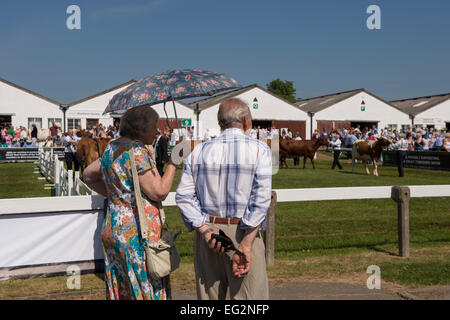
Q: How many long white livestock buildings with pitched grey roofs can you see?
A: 5